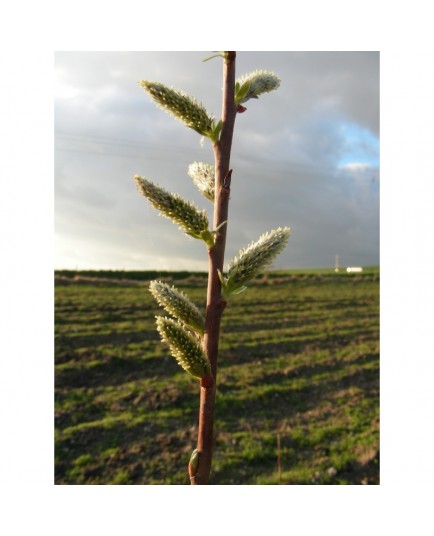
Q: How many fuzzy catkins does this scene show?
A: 7